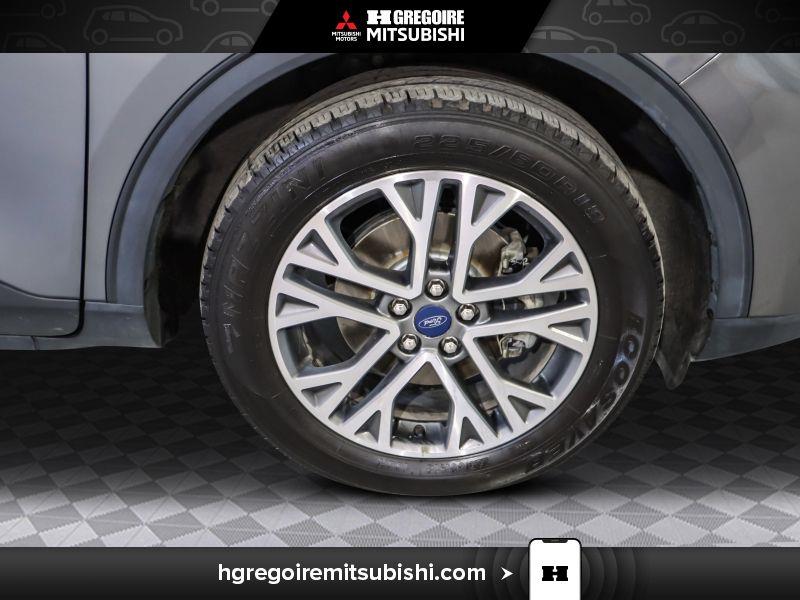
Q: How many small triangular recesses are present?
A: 10